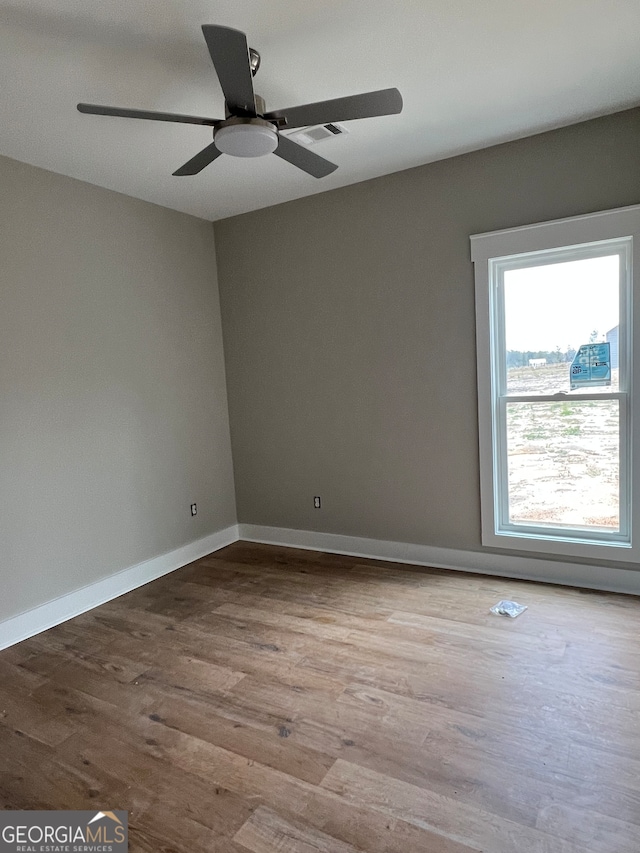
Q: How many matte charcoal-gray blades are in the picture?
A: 5